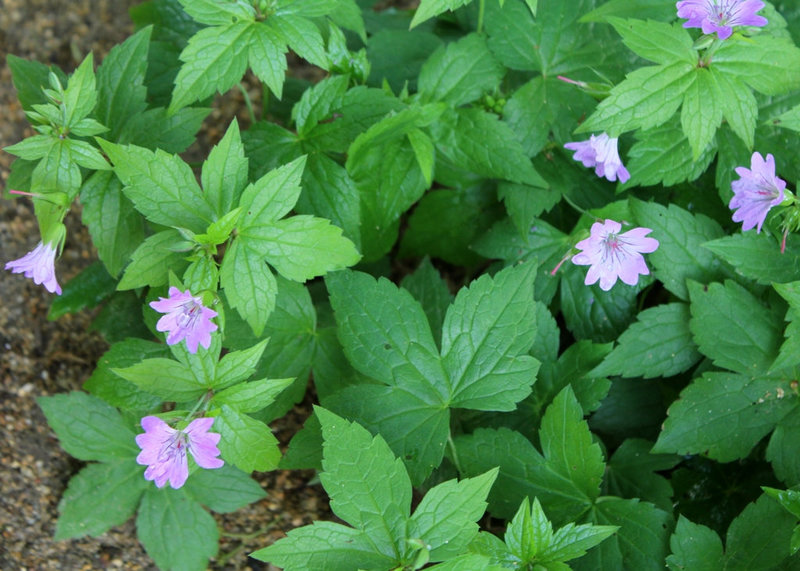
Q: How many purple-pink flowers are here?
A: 7